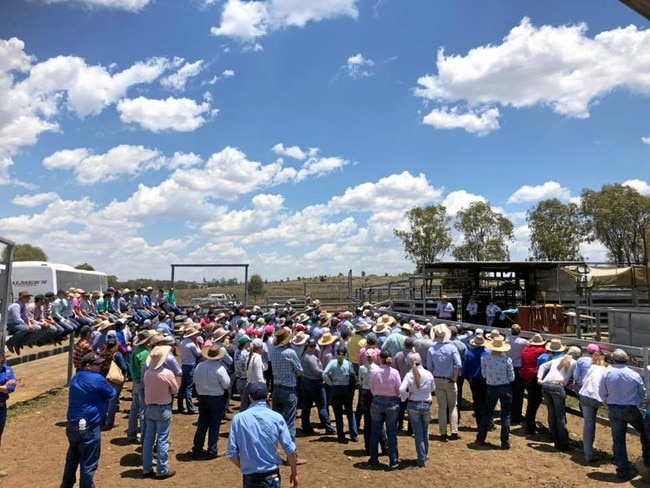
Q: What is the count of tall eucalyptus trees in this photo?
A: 4